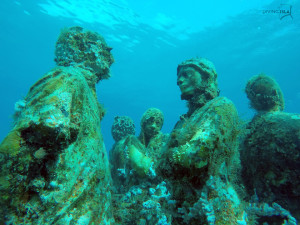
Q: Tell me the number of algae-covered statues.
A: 5